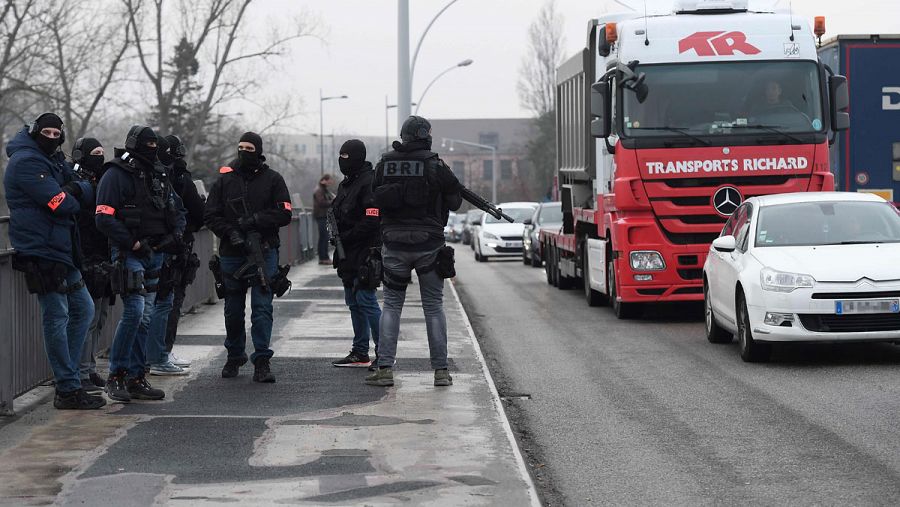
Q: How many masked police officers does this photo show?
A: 8